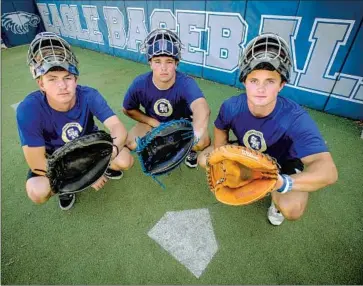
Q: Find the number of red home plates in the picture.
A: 0